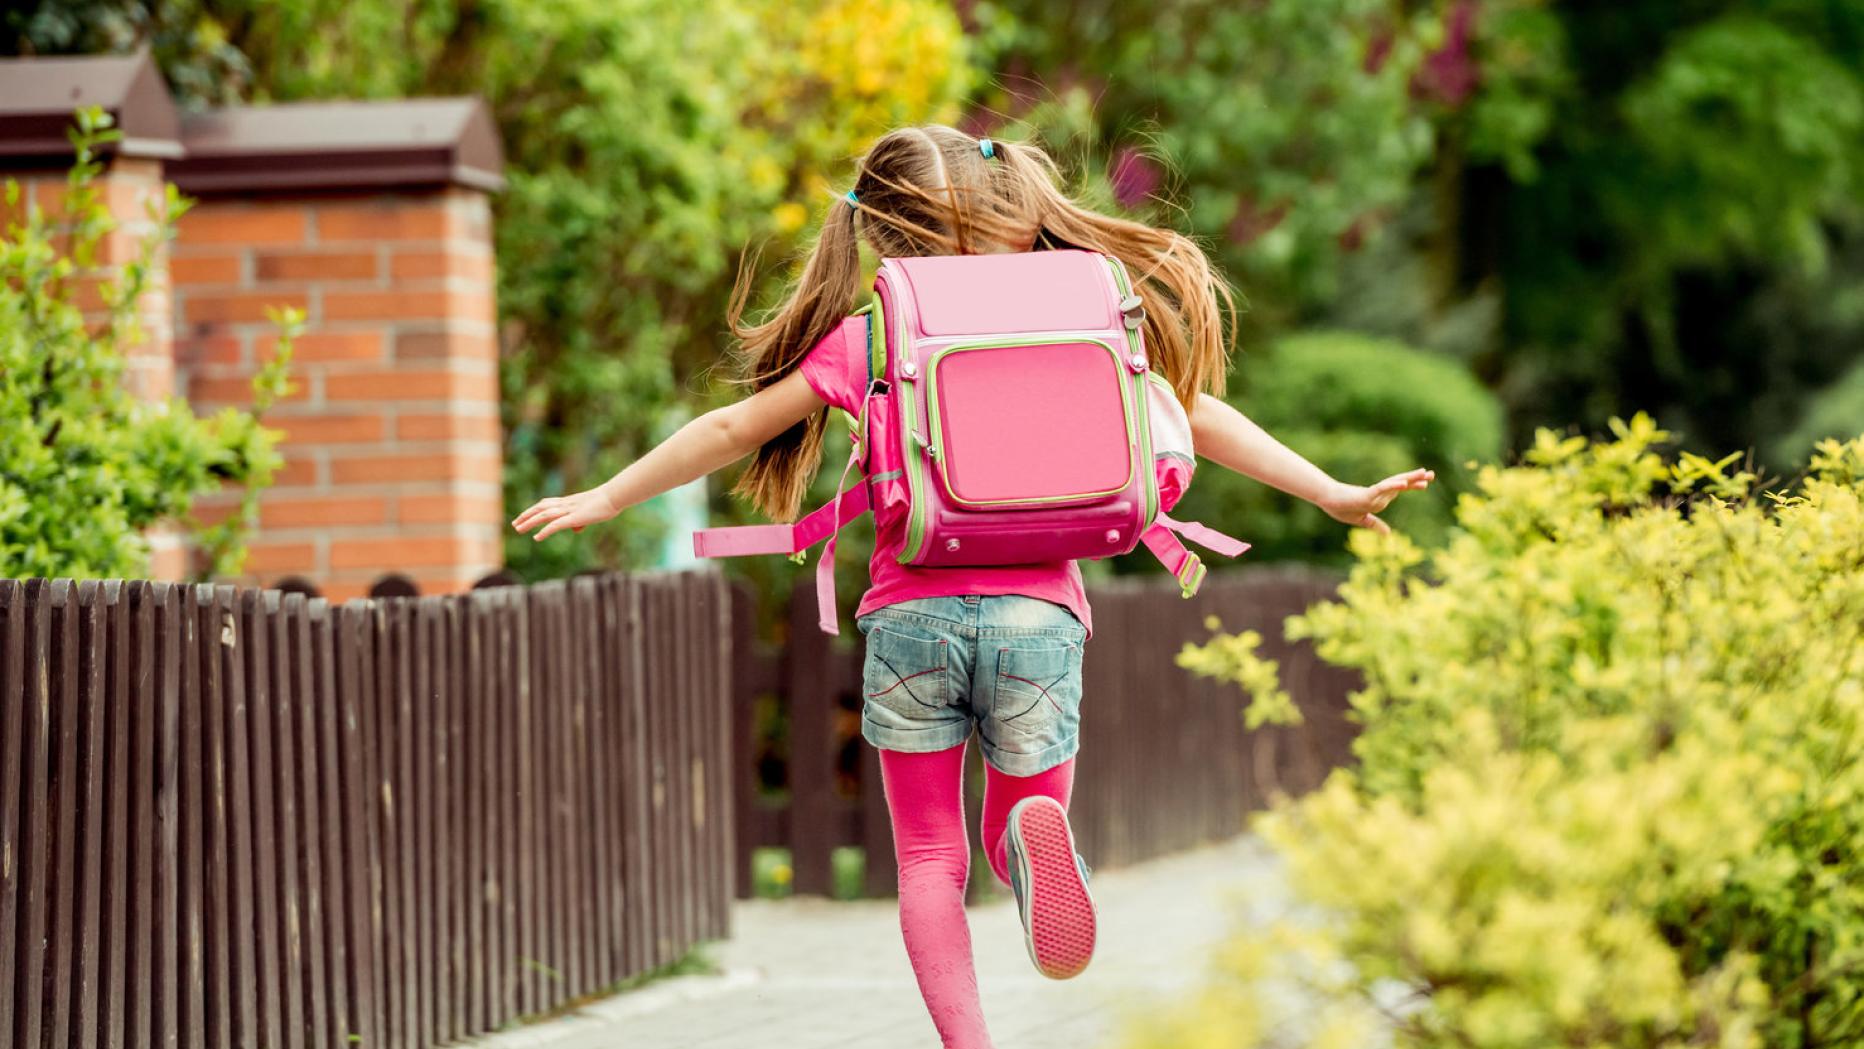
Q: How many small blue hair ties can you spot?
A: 2